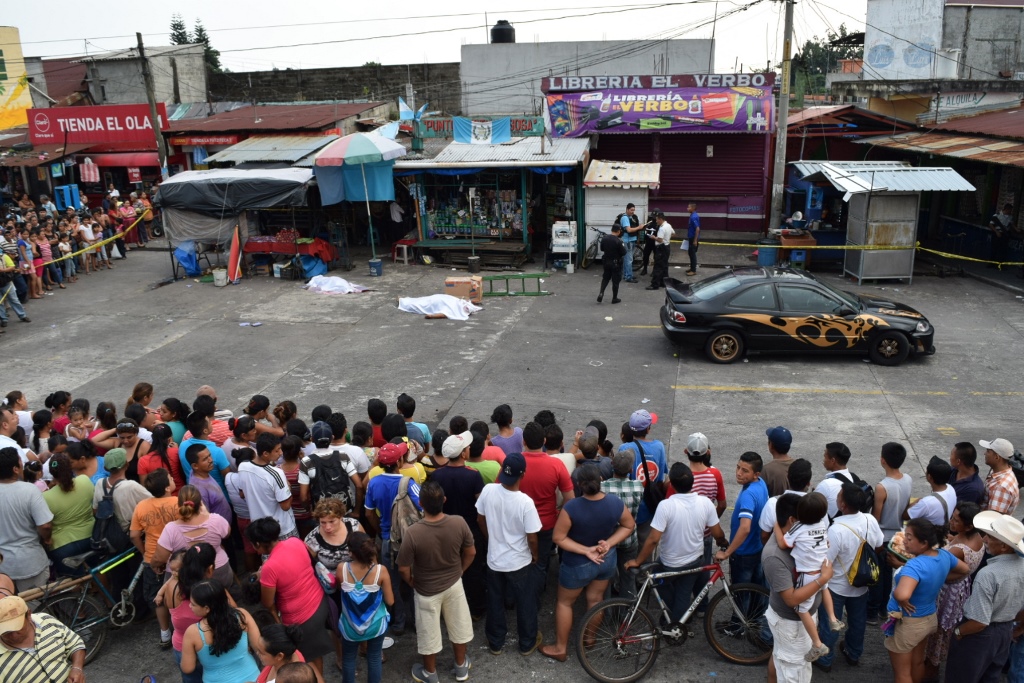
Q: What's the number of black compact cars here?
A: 1